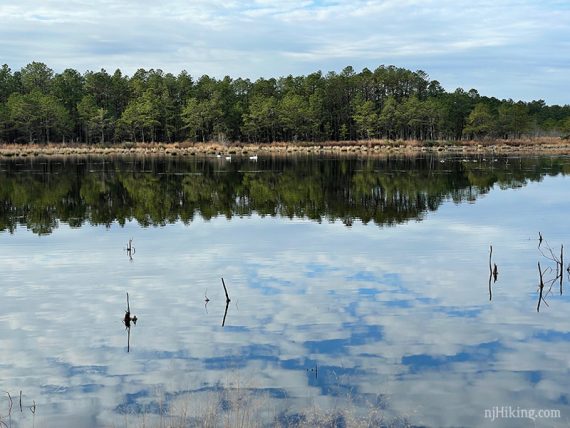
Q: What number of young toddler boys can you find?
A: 0